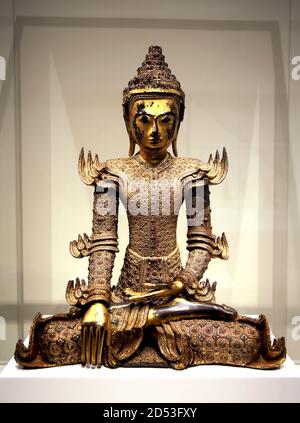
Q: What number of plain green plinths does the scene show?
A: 0